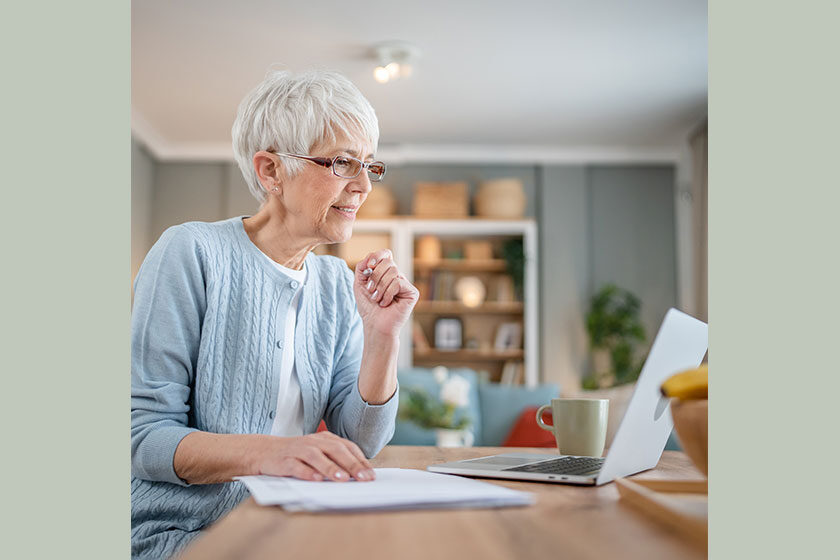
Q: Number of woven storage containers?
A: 3